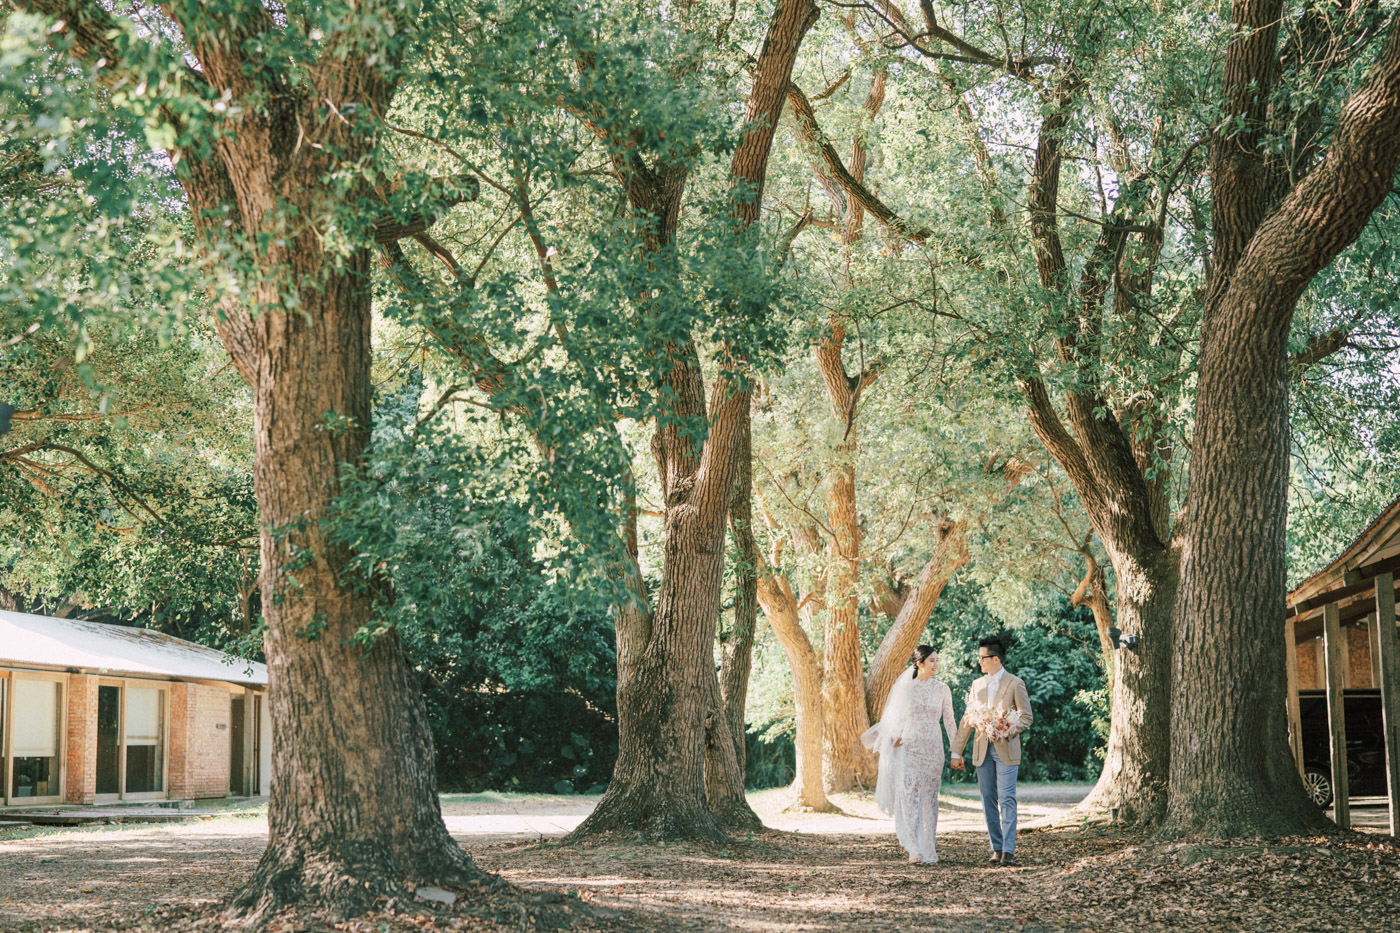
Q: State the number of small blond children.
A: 0